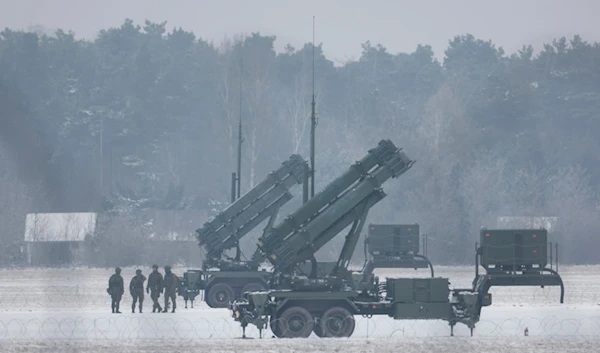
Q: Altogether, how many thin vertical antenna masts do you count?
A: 2